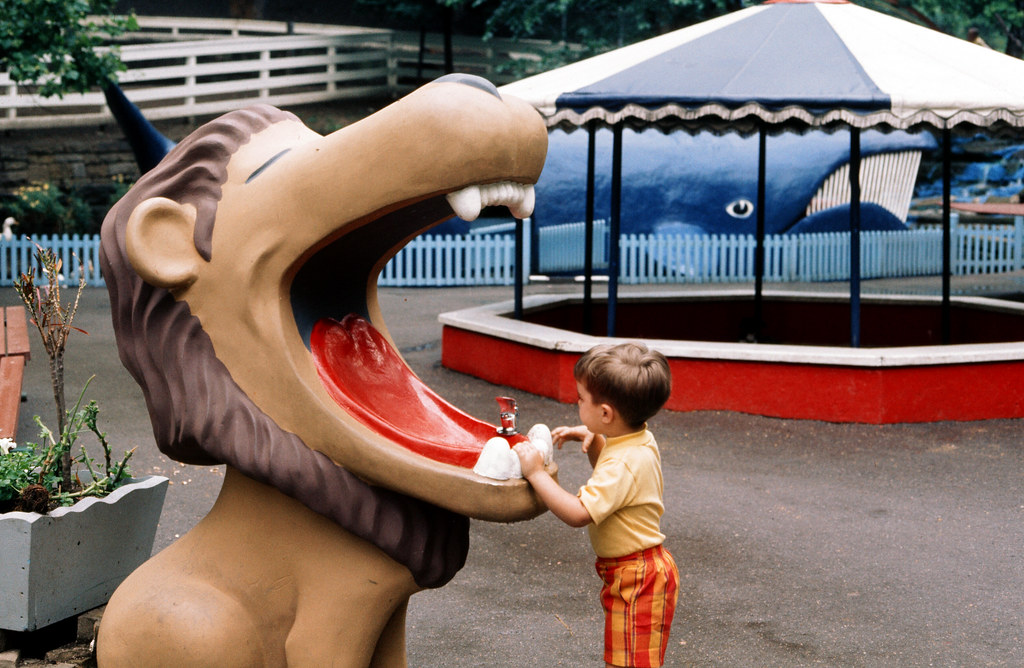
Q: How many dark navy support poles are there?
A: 6